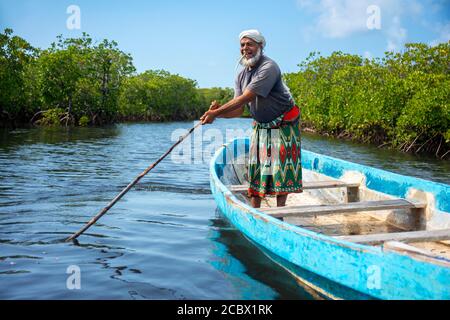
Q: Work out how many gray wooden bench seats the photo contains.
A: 3